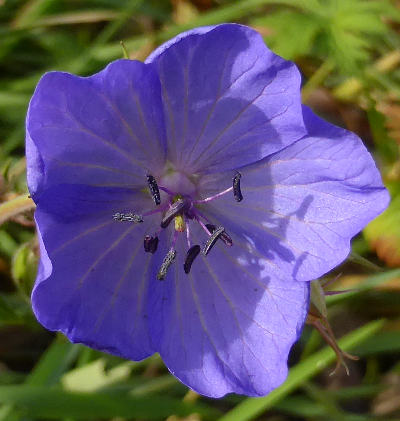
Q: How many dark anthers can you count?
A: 9